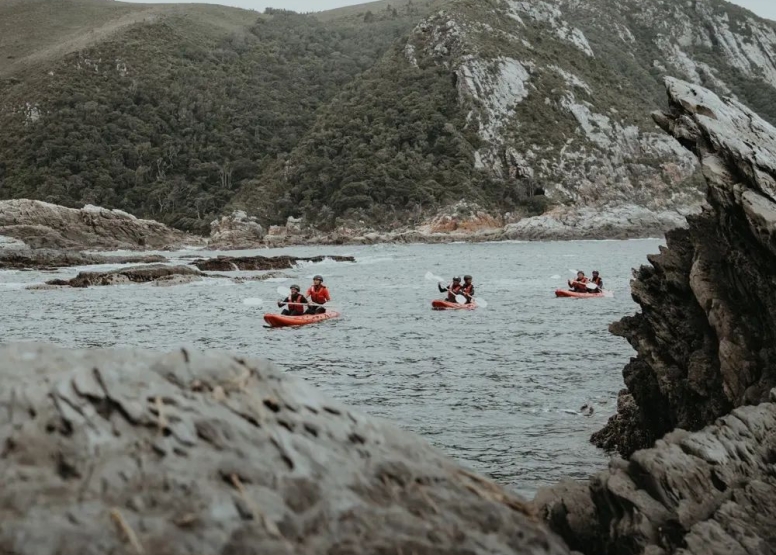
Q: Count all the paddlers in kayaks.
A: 6